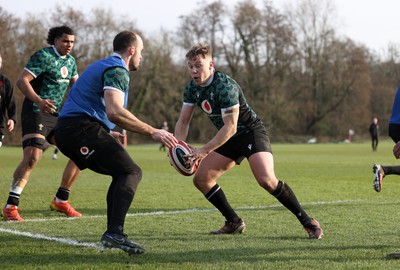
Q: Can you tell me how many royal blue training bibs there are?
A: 2